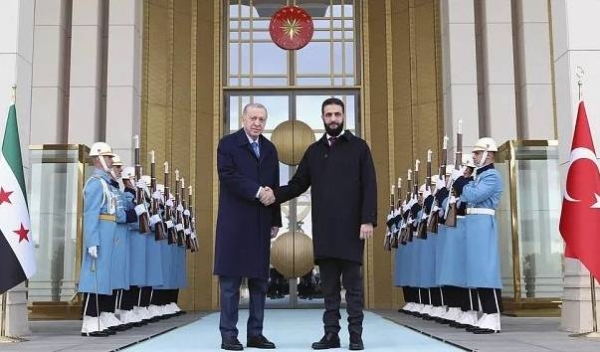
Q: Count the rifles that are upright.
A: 13